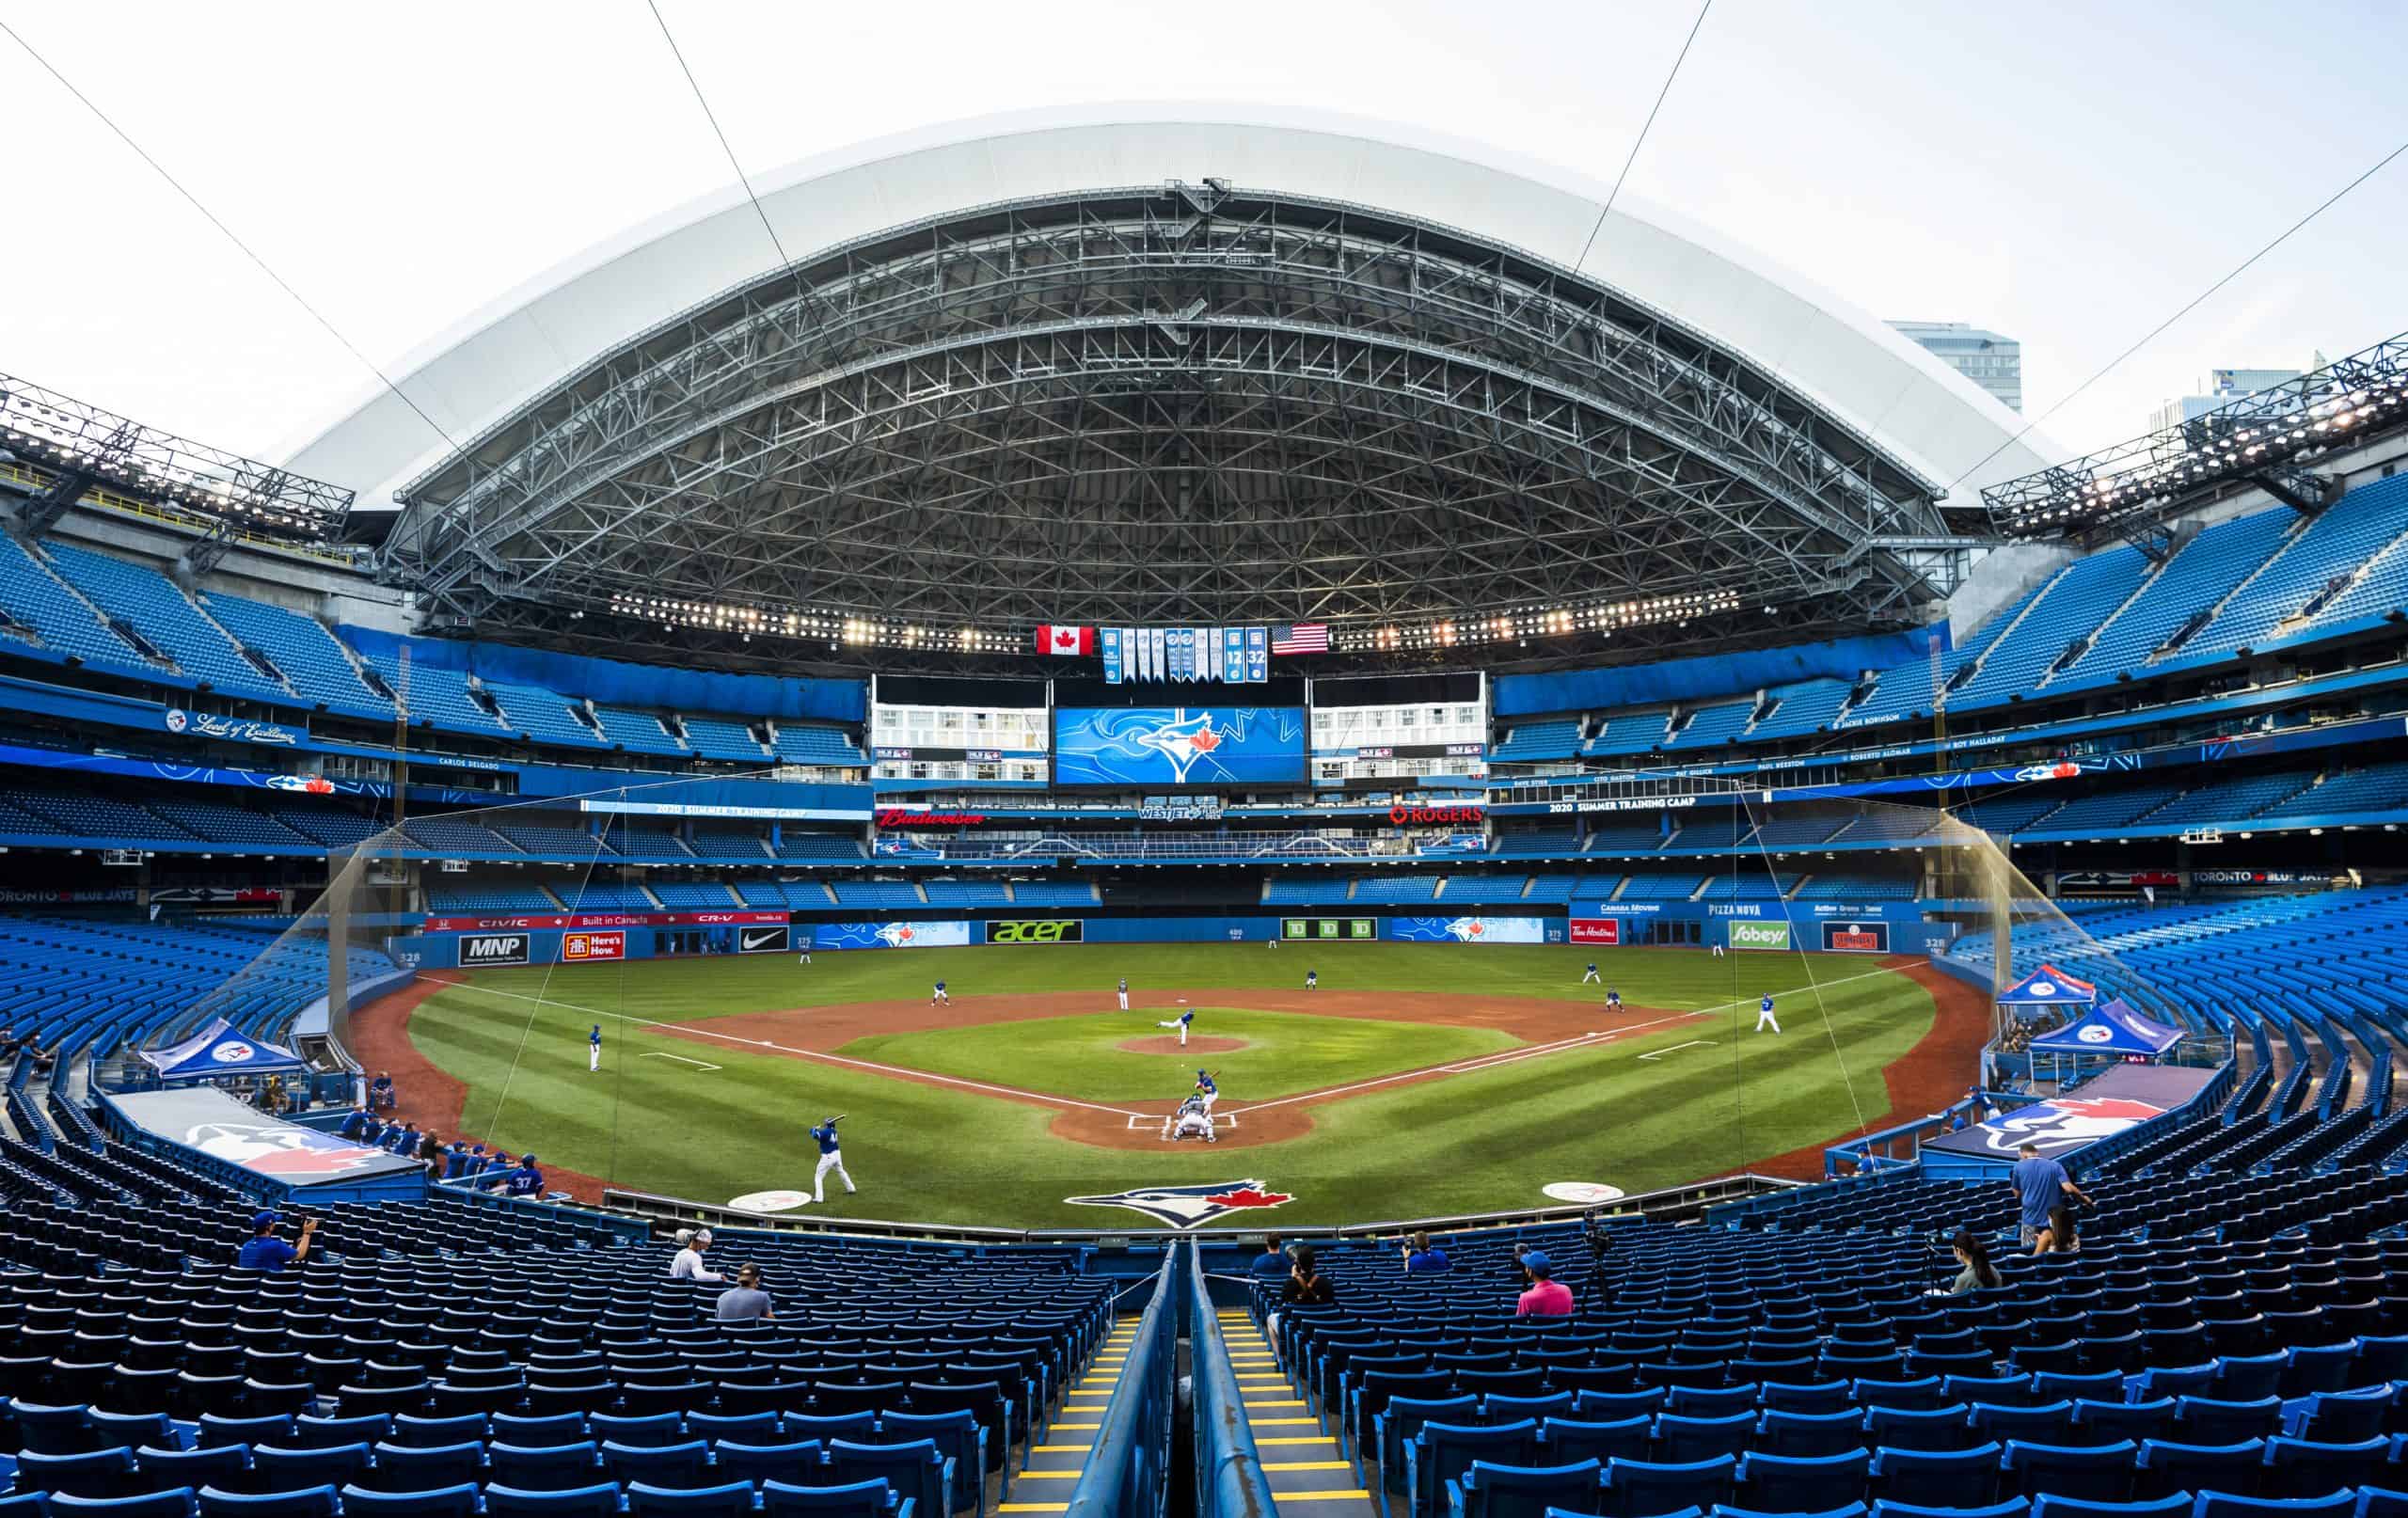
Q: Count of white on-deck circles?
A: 2